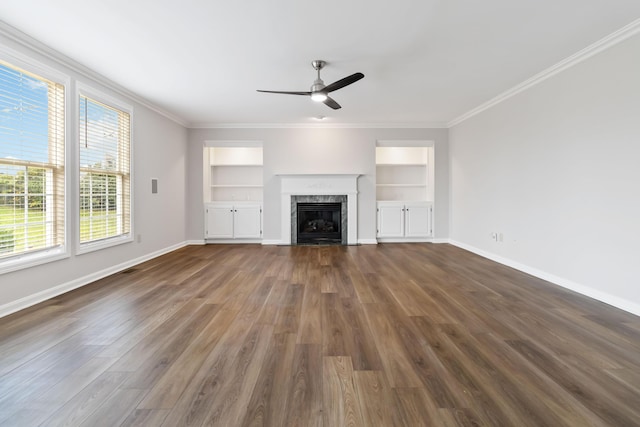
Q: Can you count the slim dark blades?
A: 3